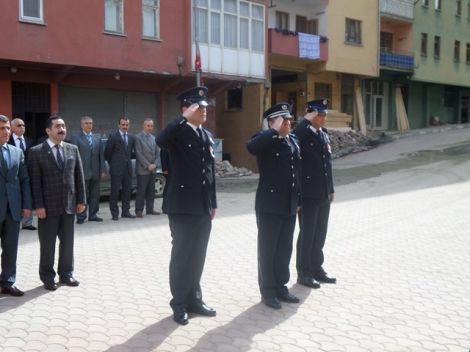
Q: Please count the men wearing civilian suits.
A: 6